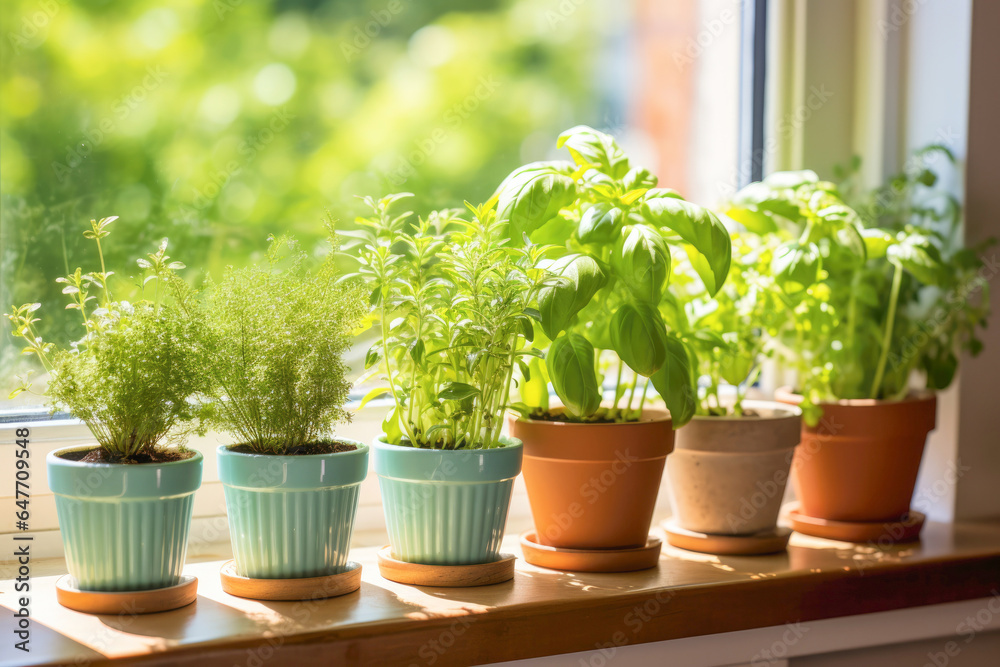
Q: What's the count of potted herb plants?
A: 6